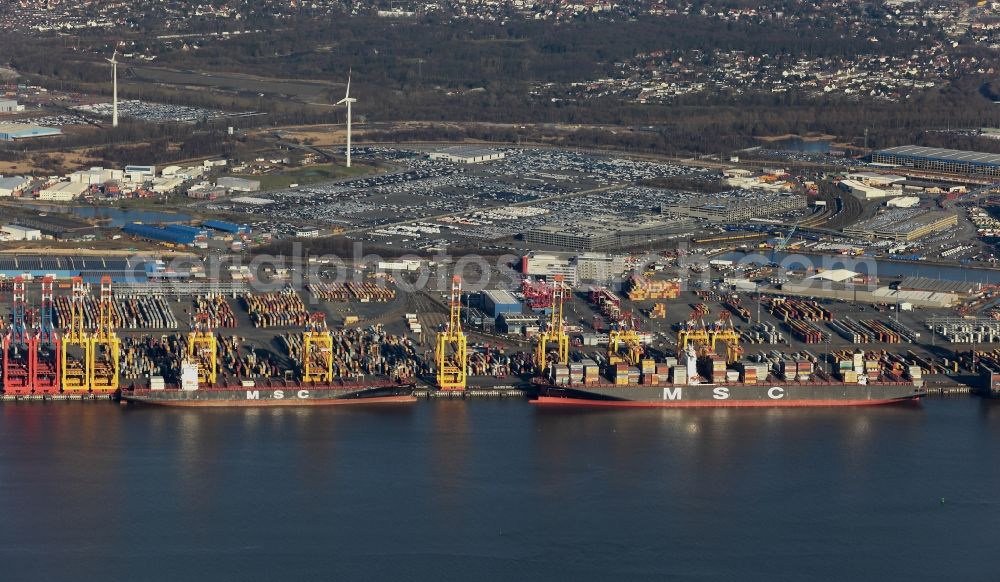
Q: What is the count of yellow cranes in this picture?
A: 9